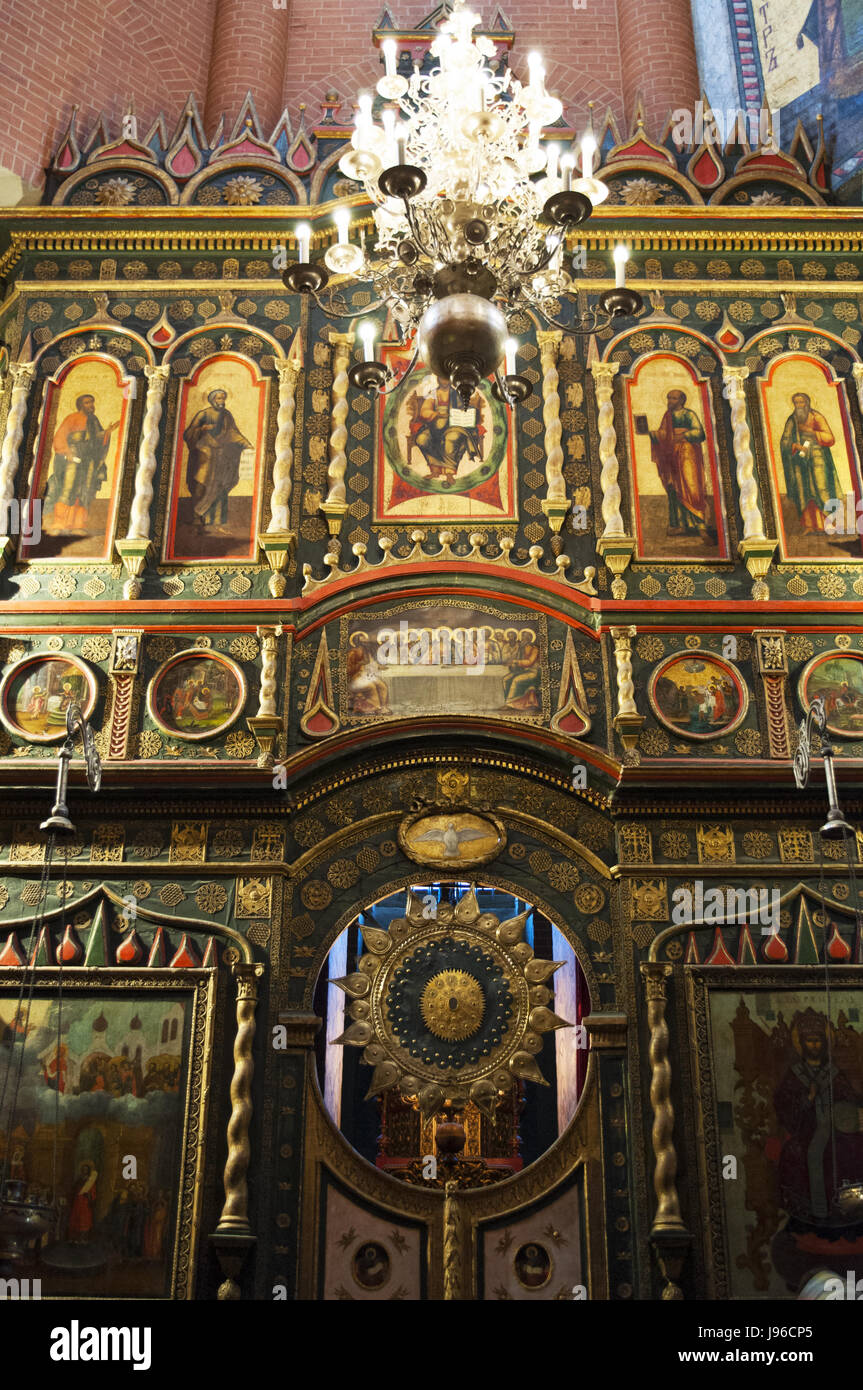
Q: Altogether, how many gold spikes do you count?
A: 12